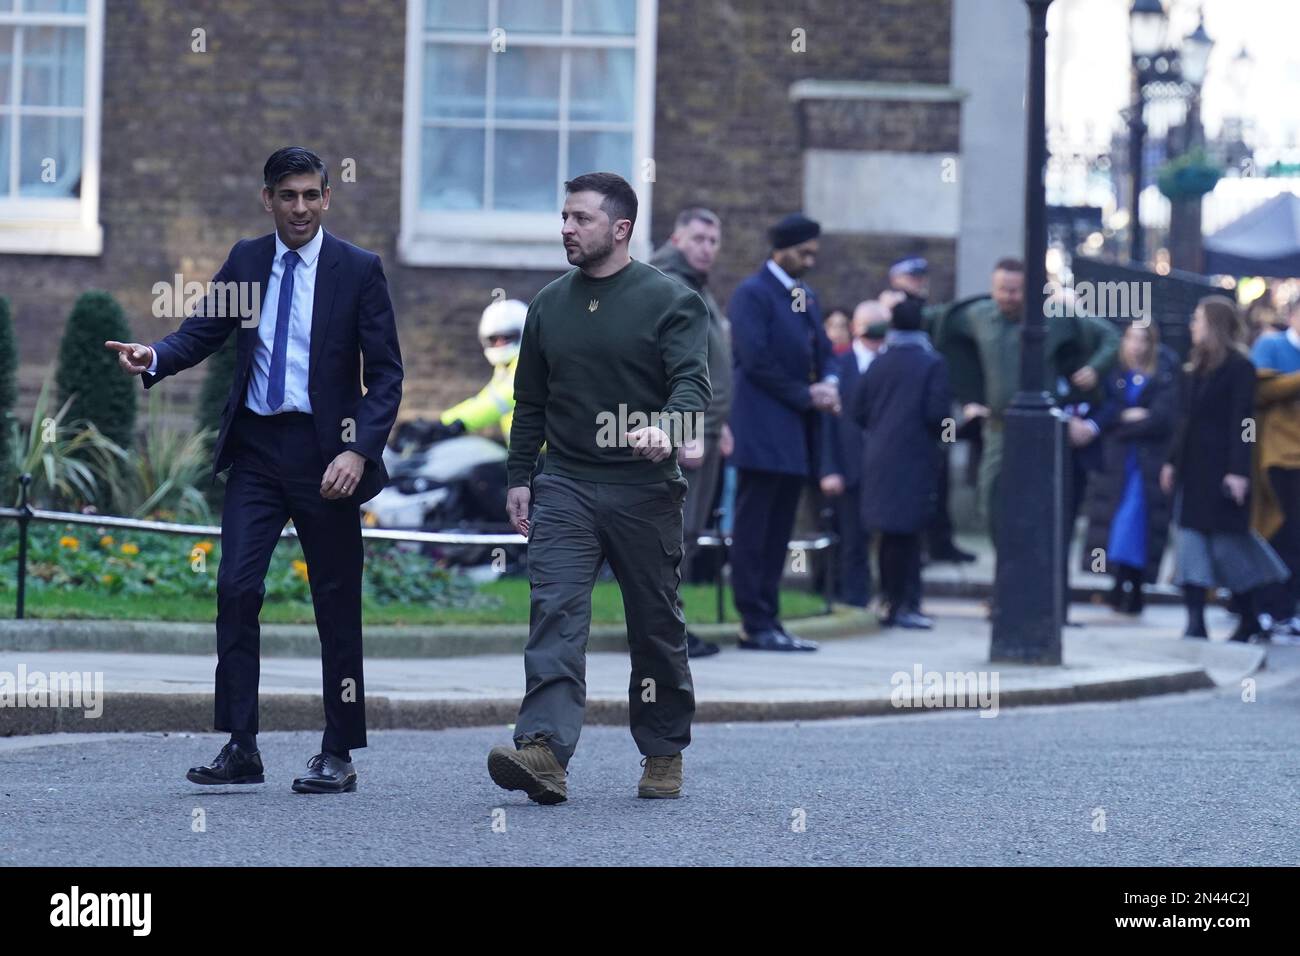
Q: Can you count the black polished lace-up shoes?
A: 2